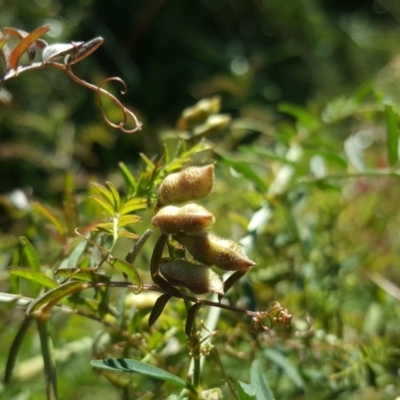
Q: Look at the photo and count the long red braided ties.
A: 0